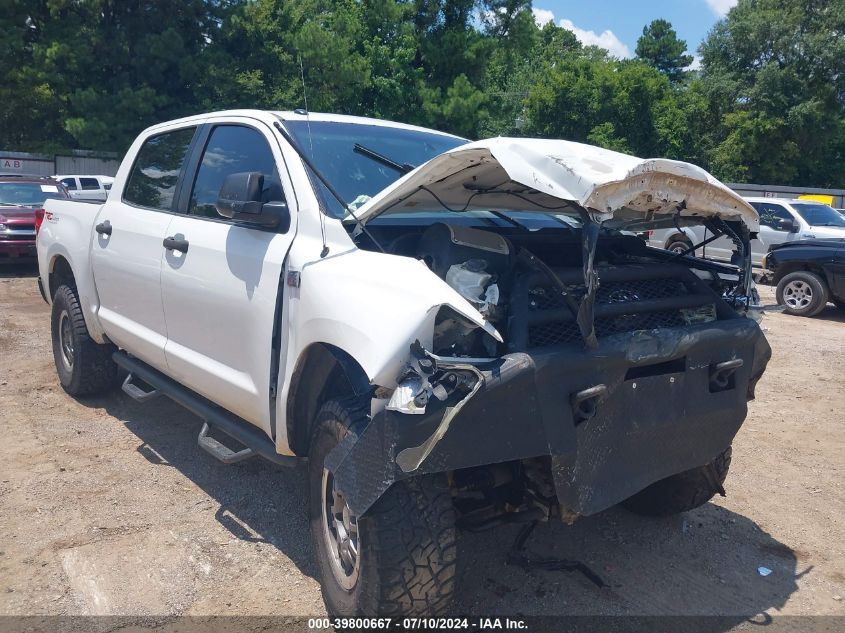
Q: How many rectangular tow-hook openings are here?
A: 2